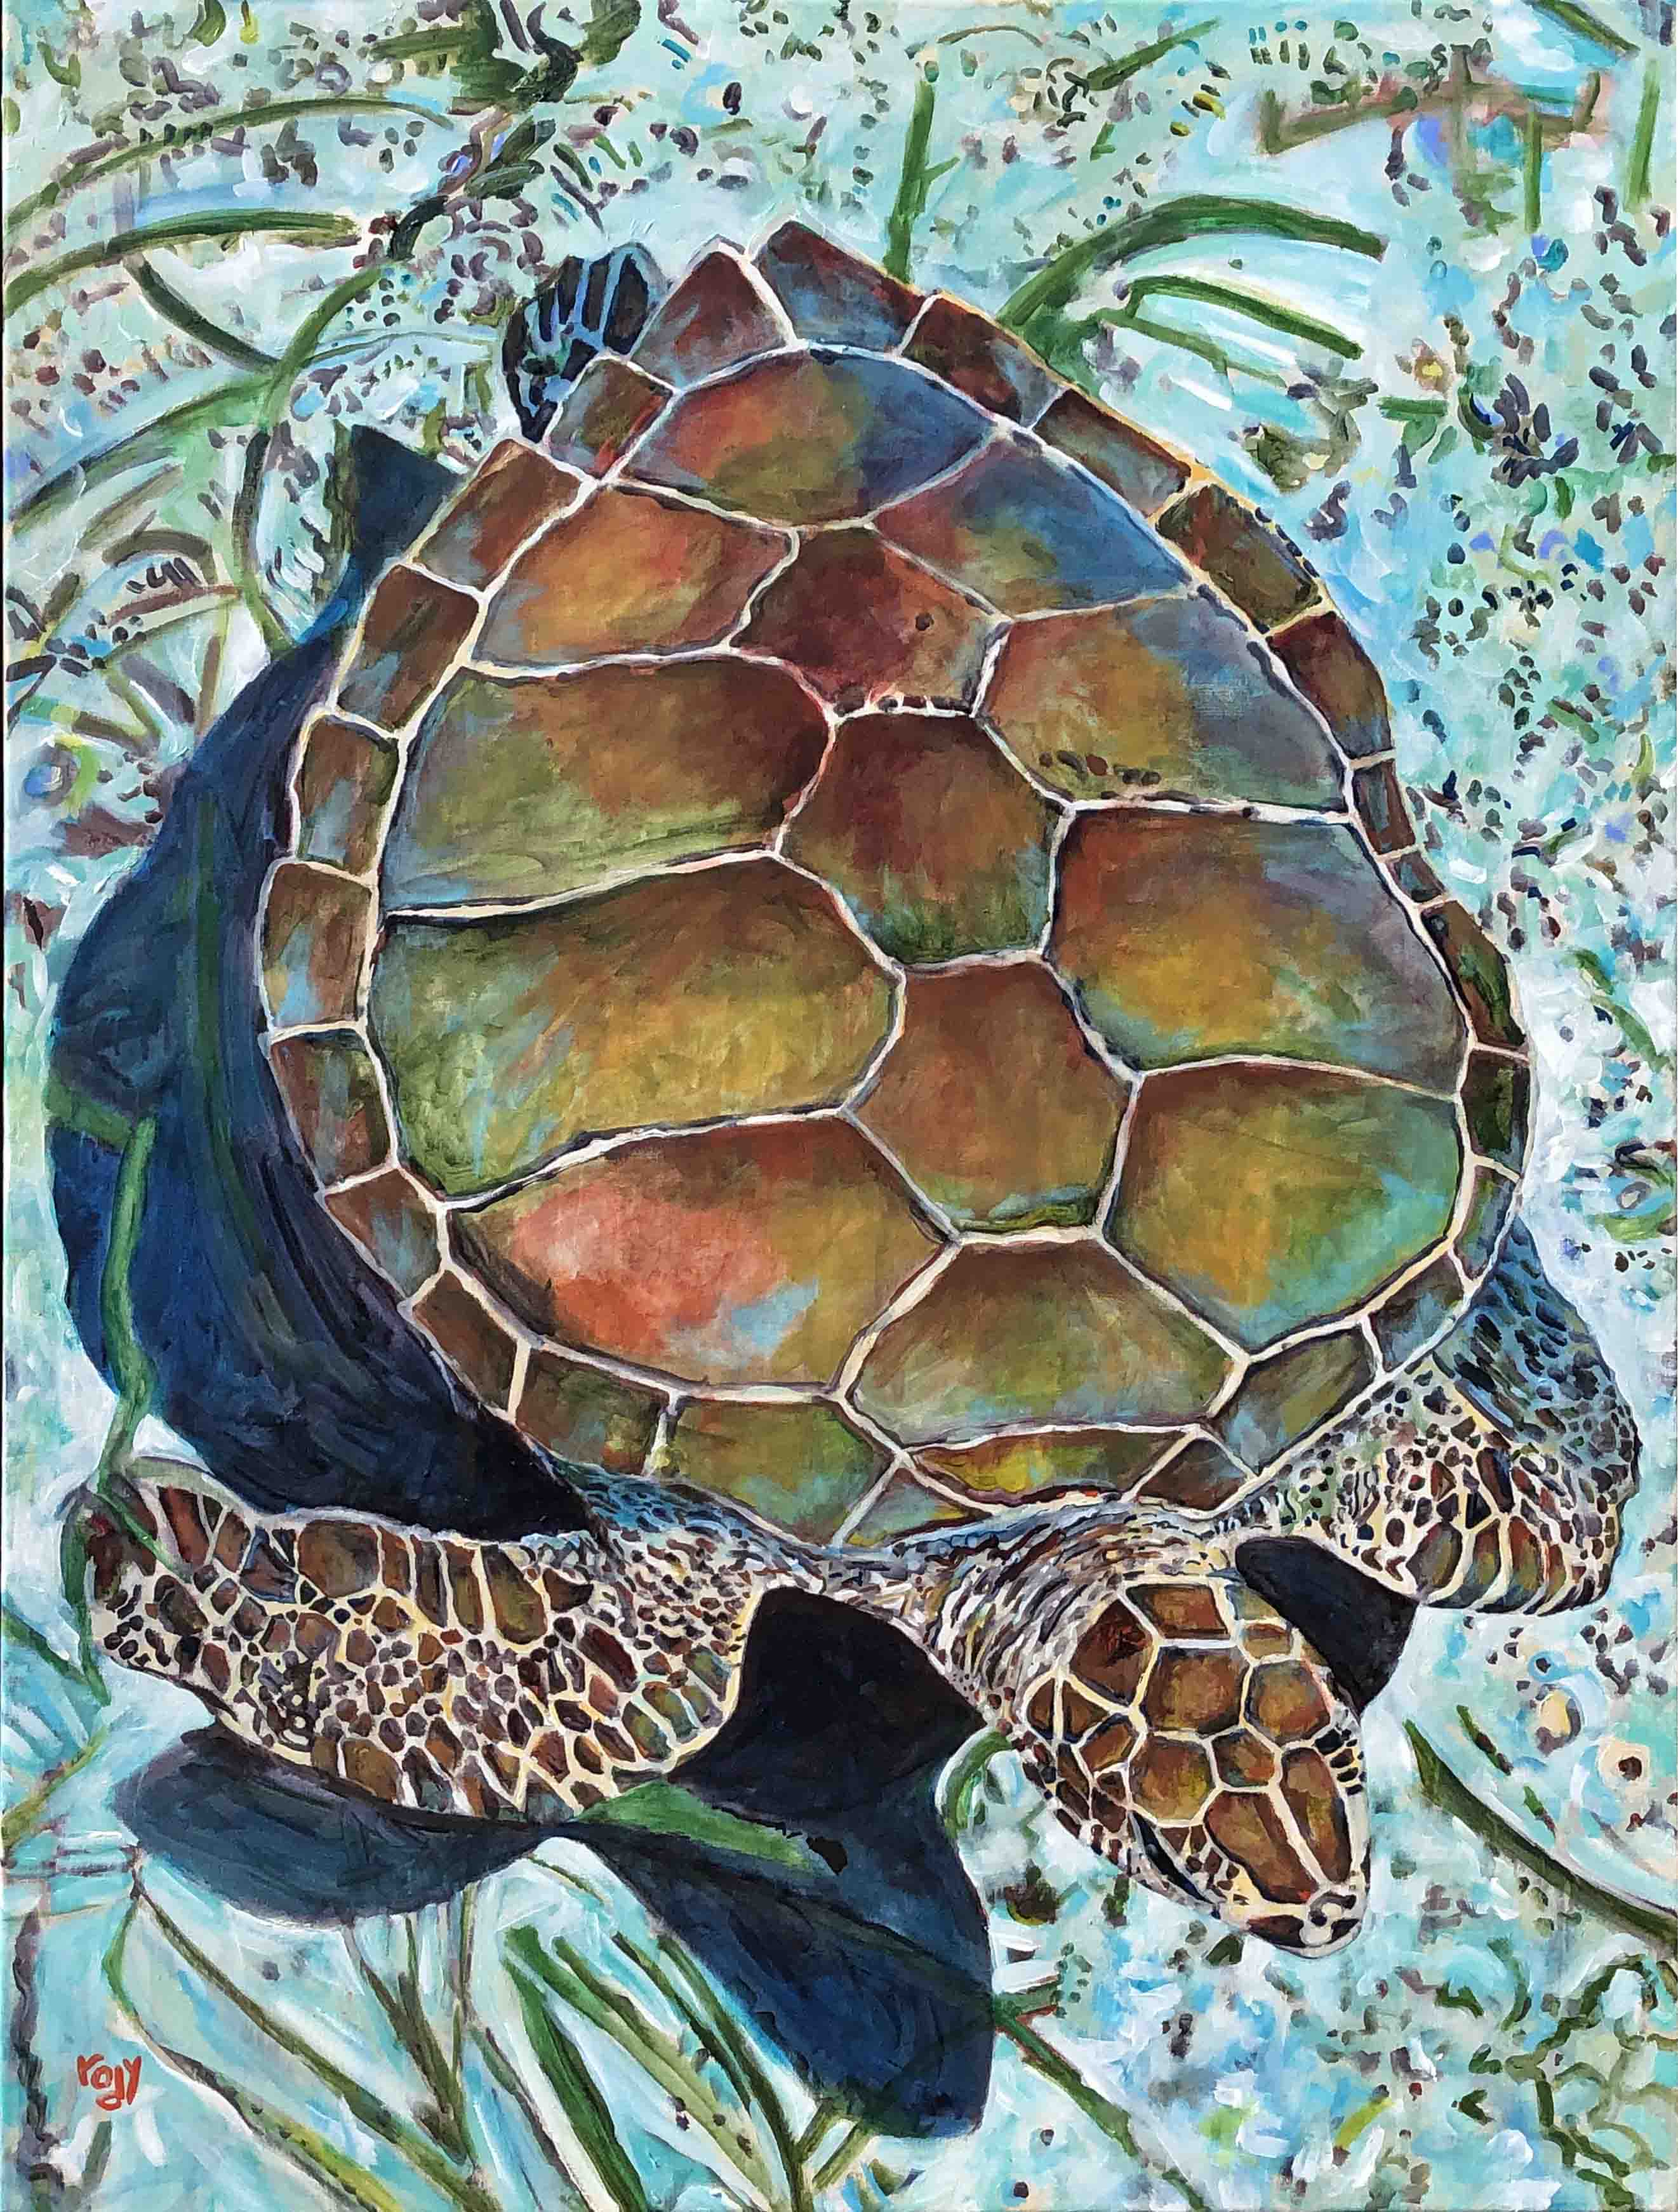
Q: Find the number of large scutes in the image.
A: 13